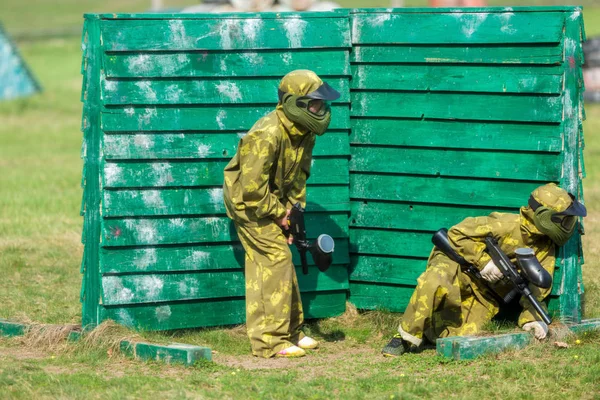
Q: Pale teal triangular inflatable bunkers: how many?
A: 1